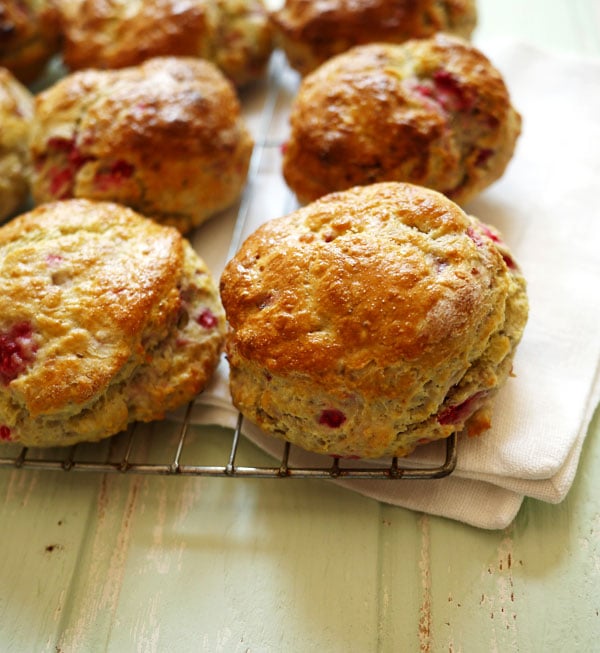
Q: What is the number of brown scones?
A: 8